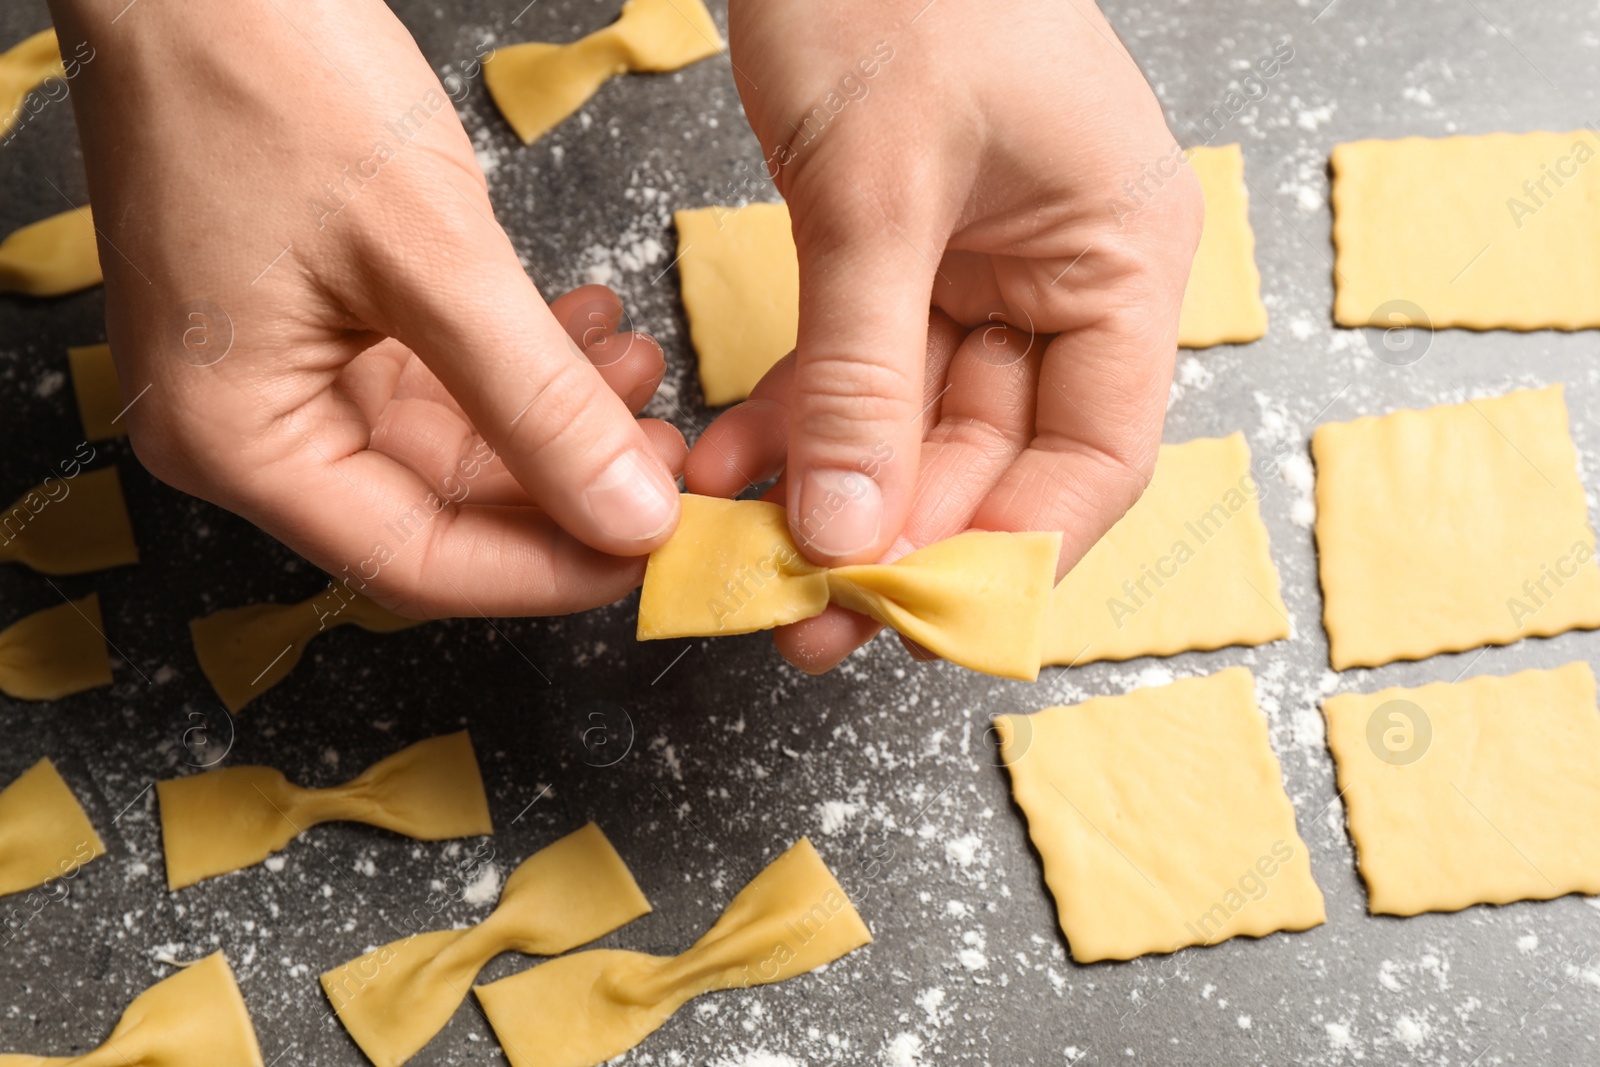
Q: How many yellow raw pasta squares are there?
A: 7